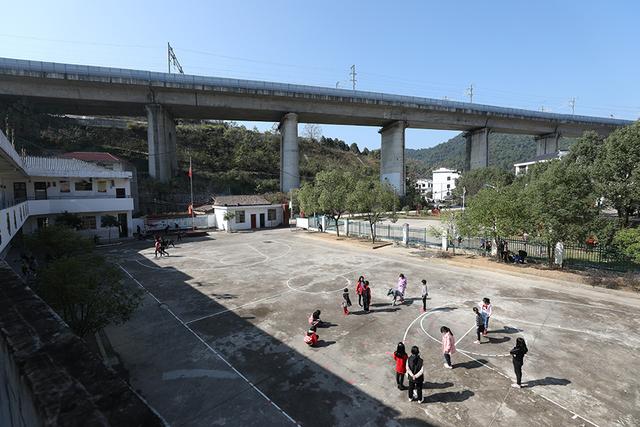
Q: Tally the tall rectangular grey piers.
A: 5